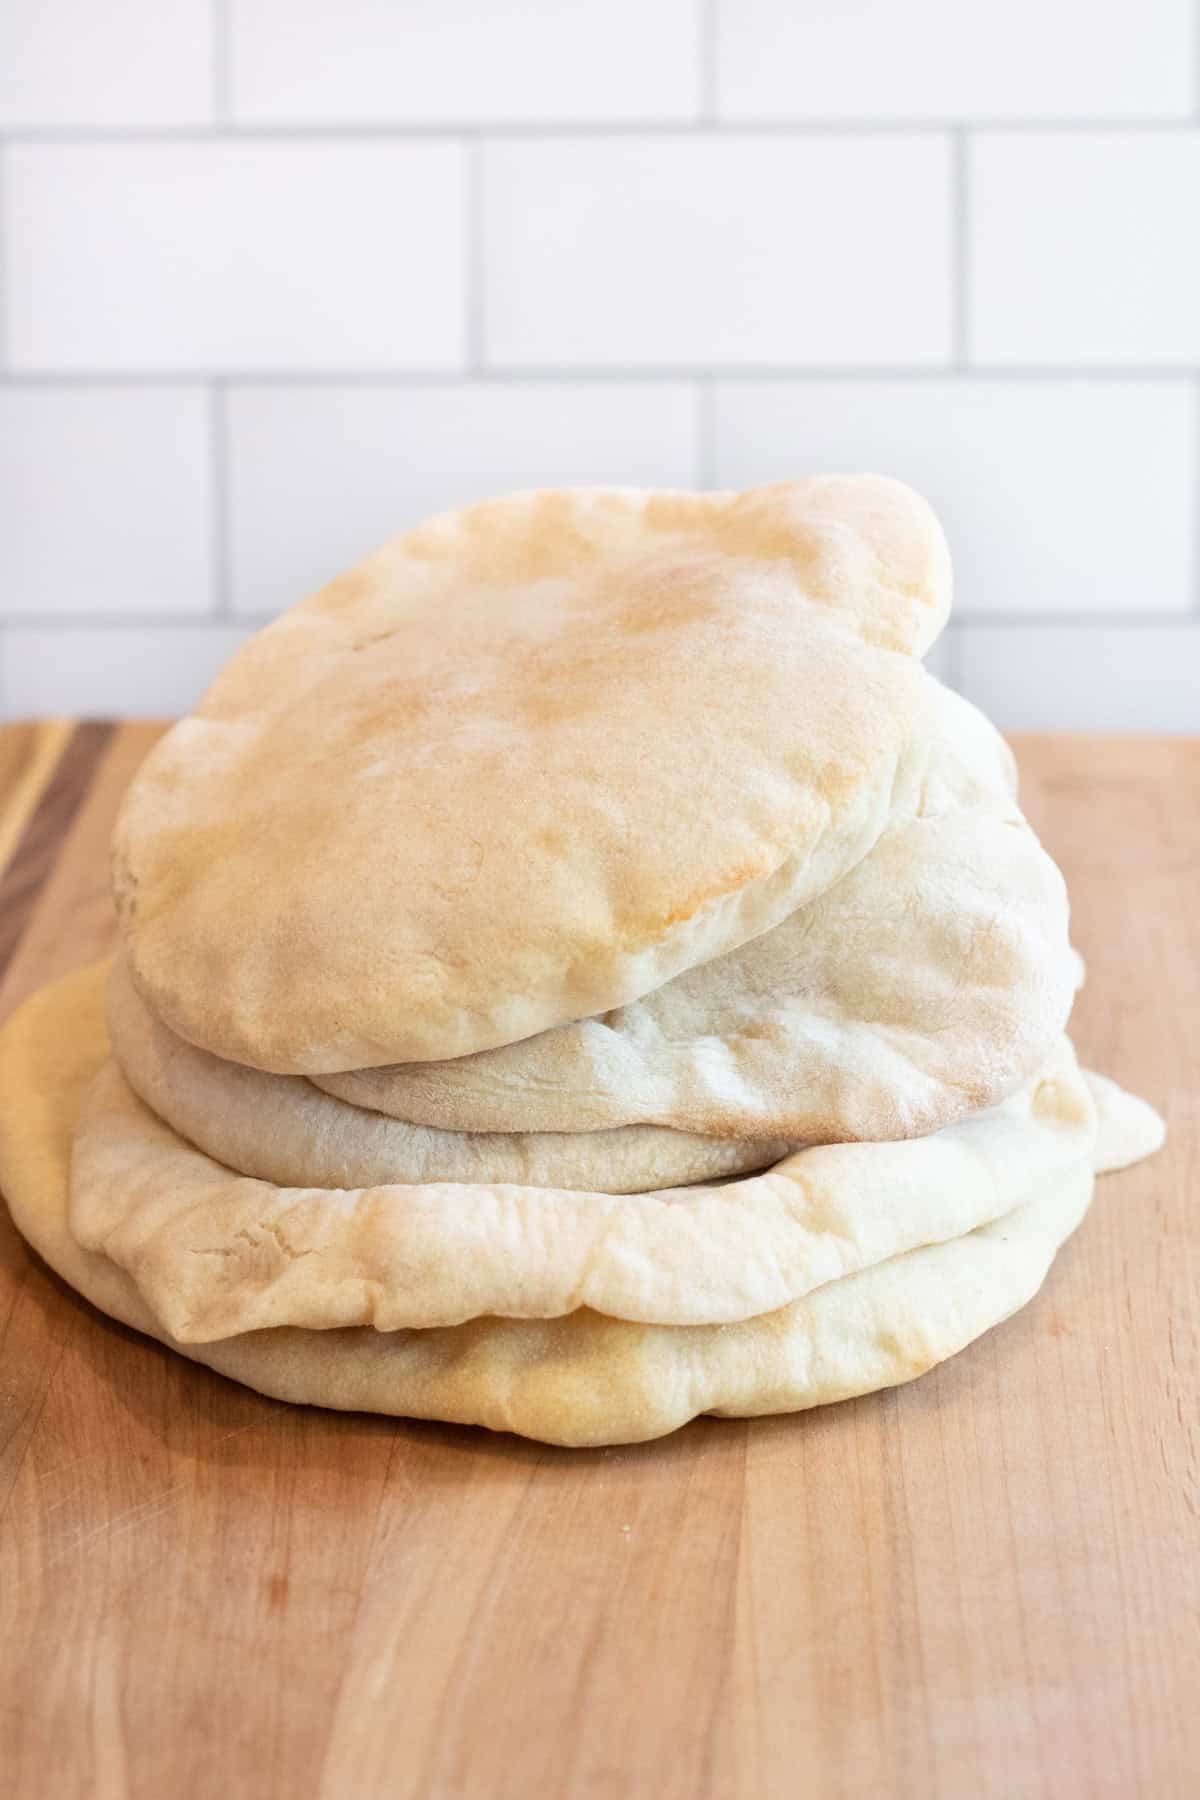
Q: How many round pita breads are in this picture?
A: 5